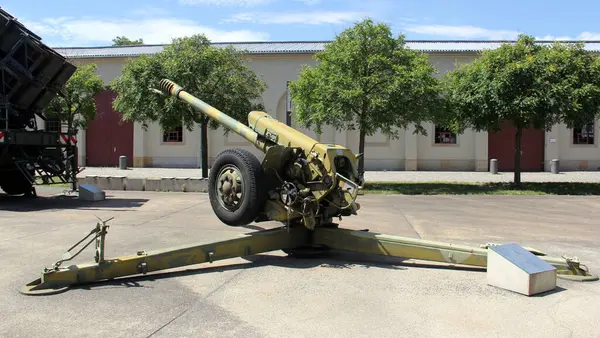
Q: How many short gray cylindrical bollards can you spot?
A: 3